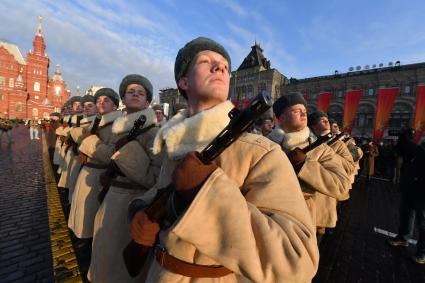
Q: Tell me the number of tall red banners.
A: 4